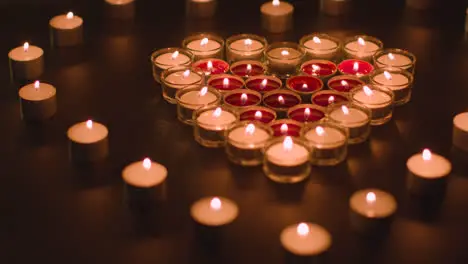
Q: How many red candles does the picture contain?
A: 14